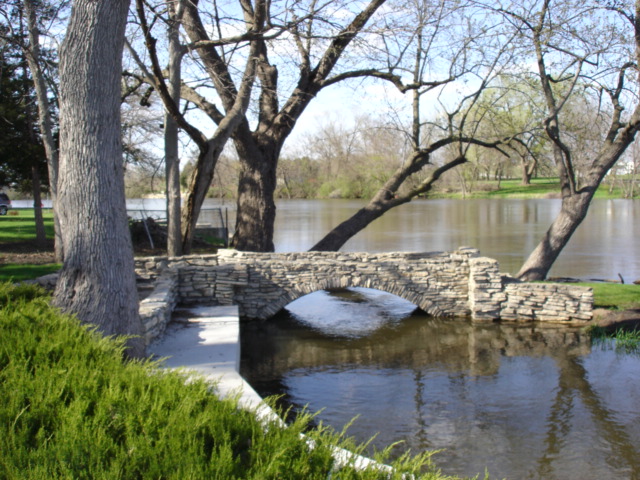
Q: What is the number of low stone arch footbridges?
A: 1